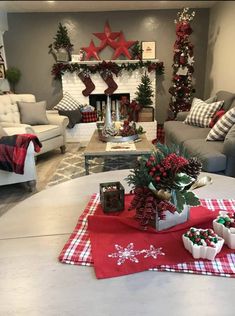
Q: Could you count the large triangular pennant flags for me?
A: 0